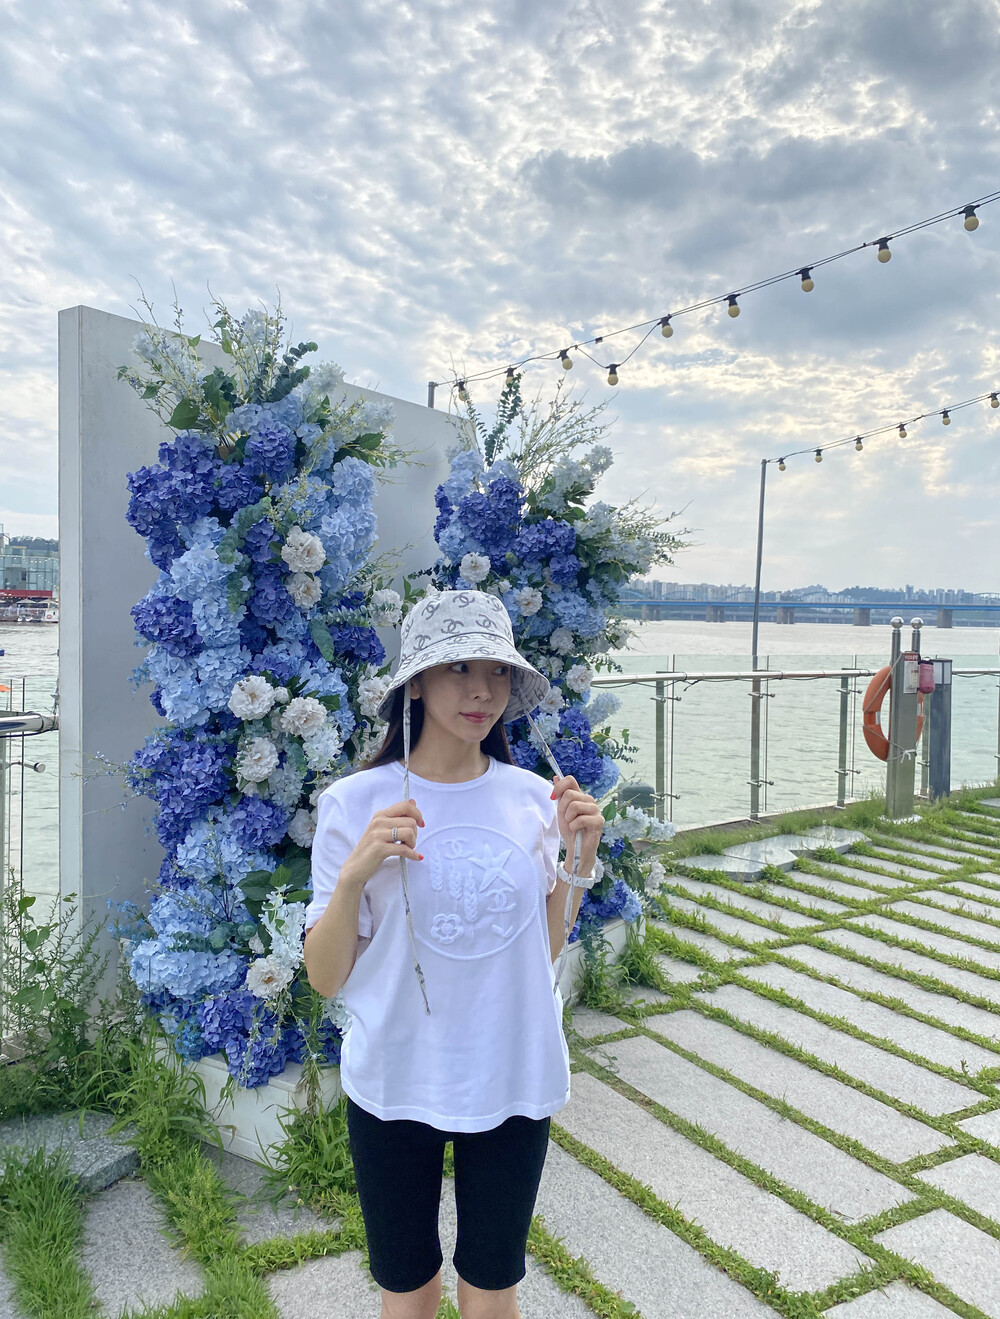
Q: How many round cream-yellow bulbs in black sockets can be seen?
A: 15